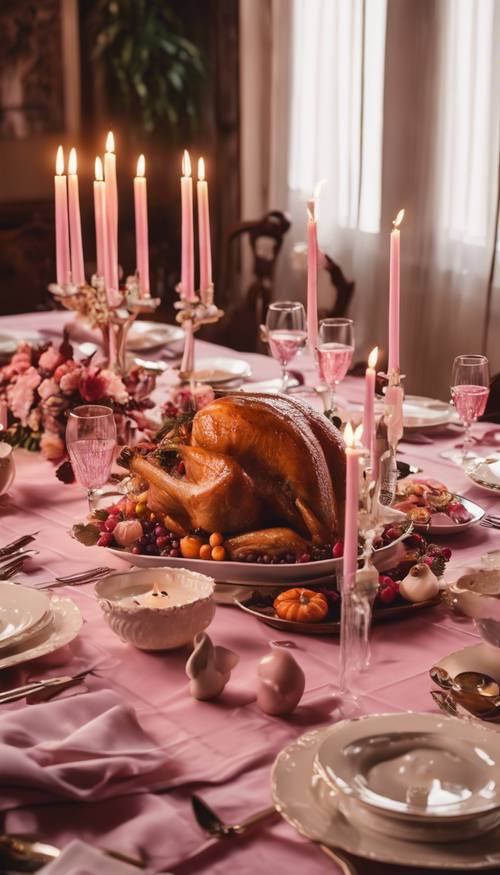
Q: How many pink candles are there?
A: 11